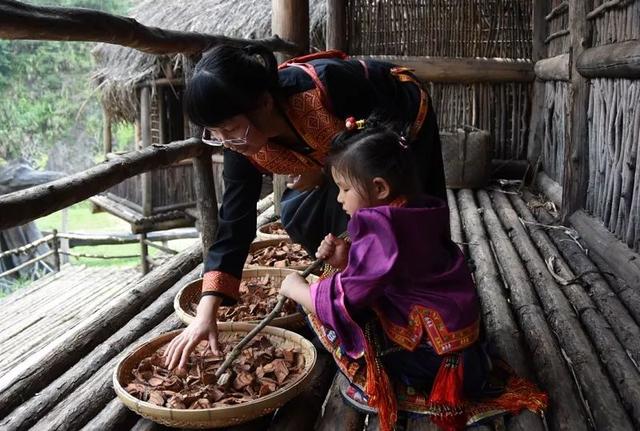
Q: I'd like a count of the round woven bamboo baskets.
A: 4